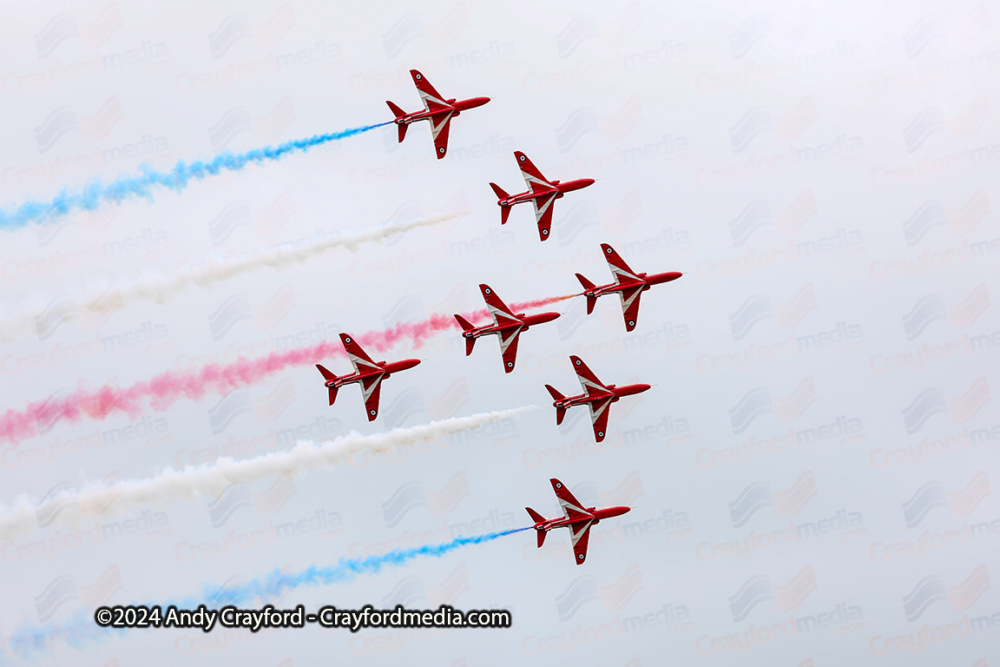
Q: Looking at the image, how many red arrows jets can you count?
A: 7